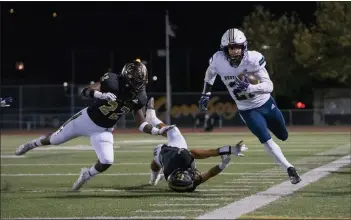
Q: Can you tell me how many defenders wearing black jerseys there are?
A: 2